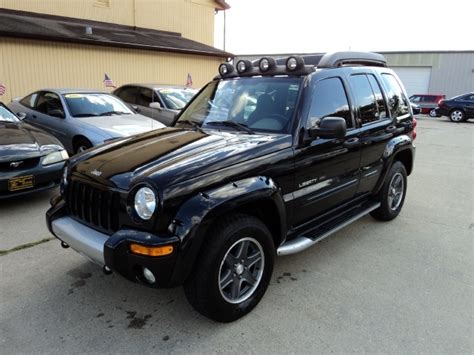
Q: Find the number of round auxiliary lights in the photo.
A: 4